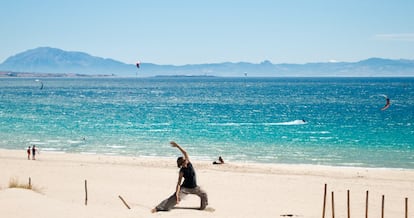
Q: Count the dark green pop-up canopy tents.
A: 0